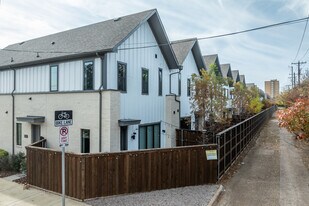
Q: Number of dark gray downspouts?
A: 3